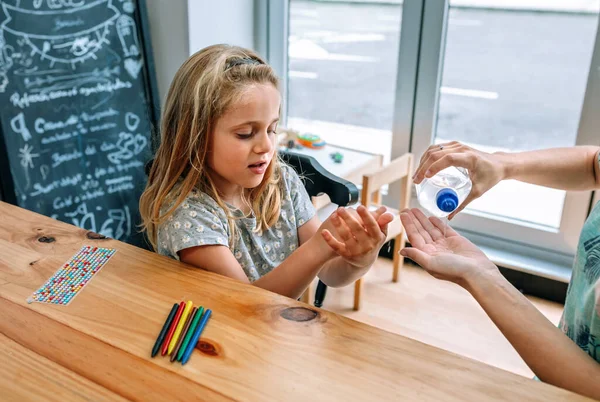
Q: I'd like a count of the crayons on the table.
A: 6